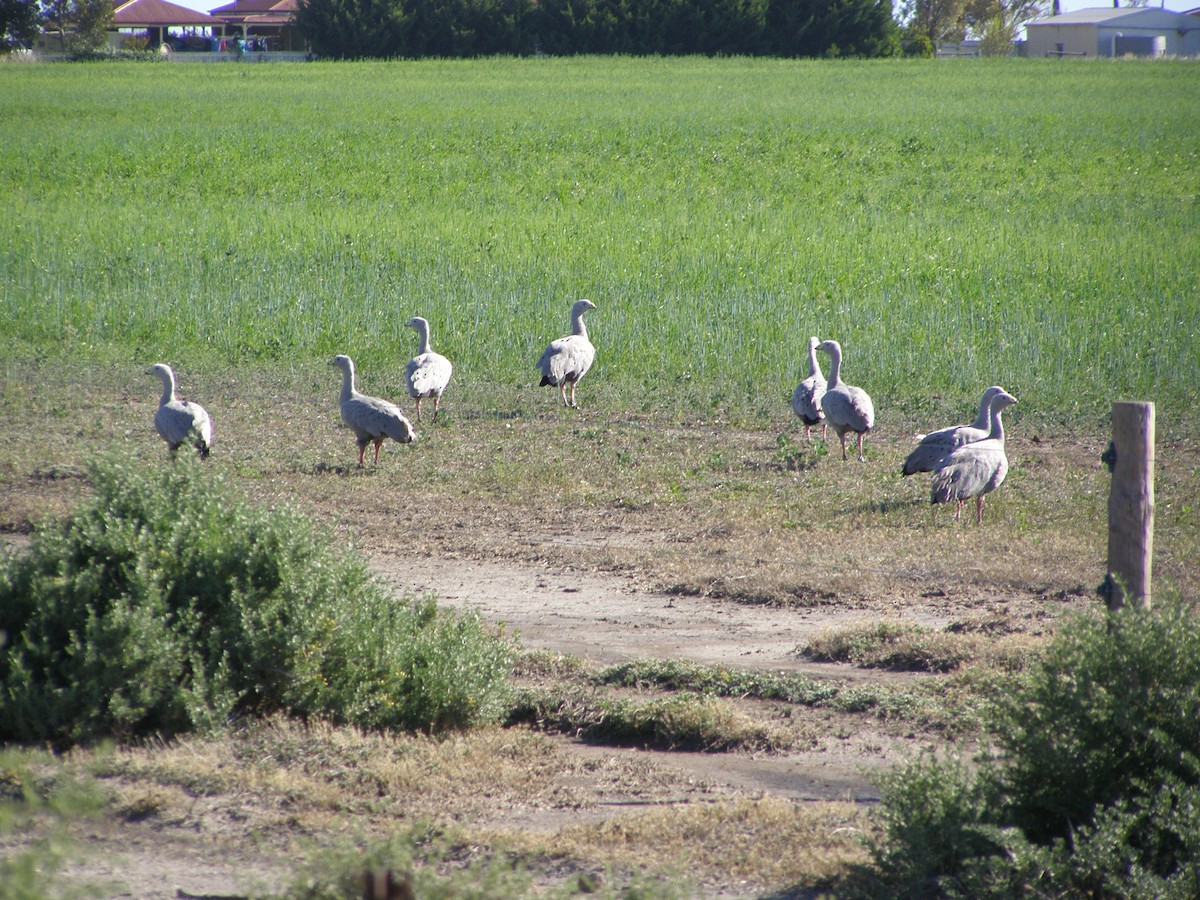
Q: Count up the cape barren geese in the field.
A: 8